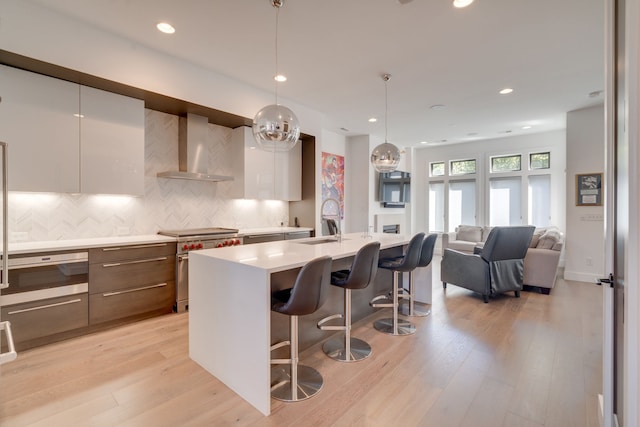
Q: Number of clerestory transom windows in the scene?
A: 4